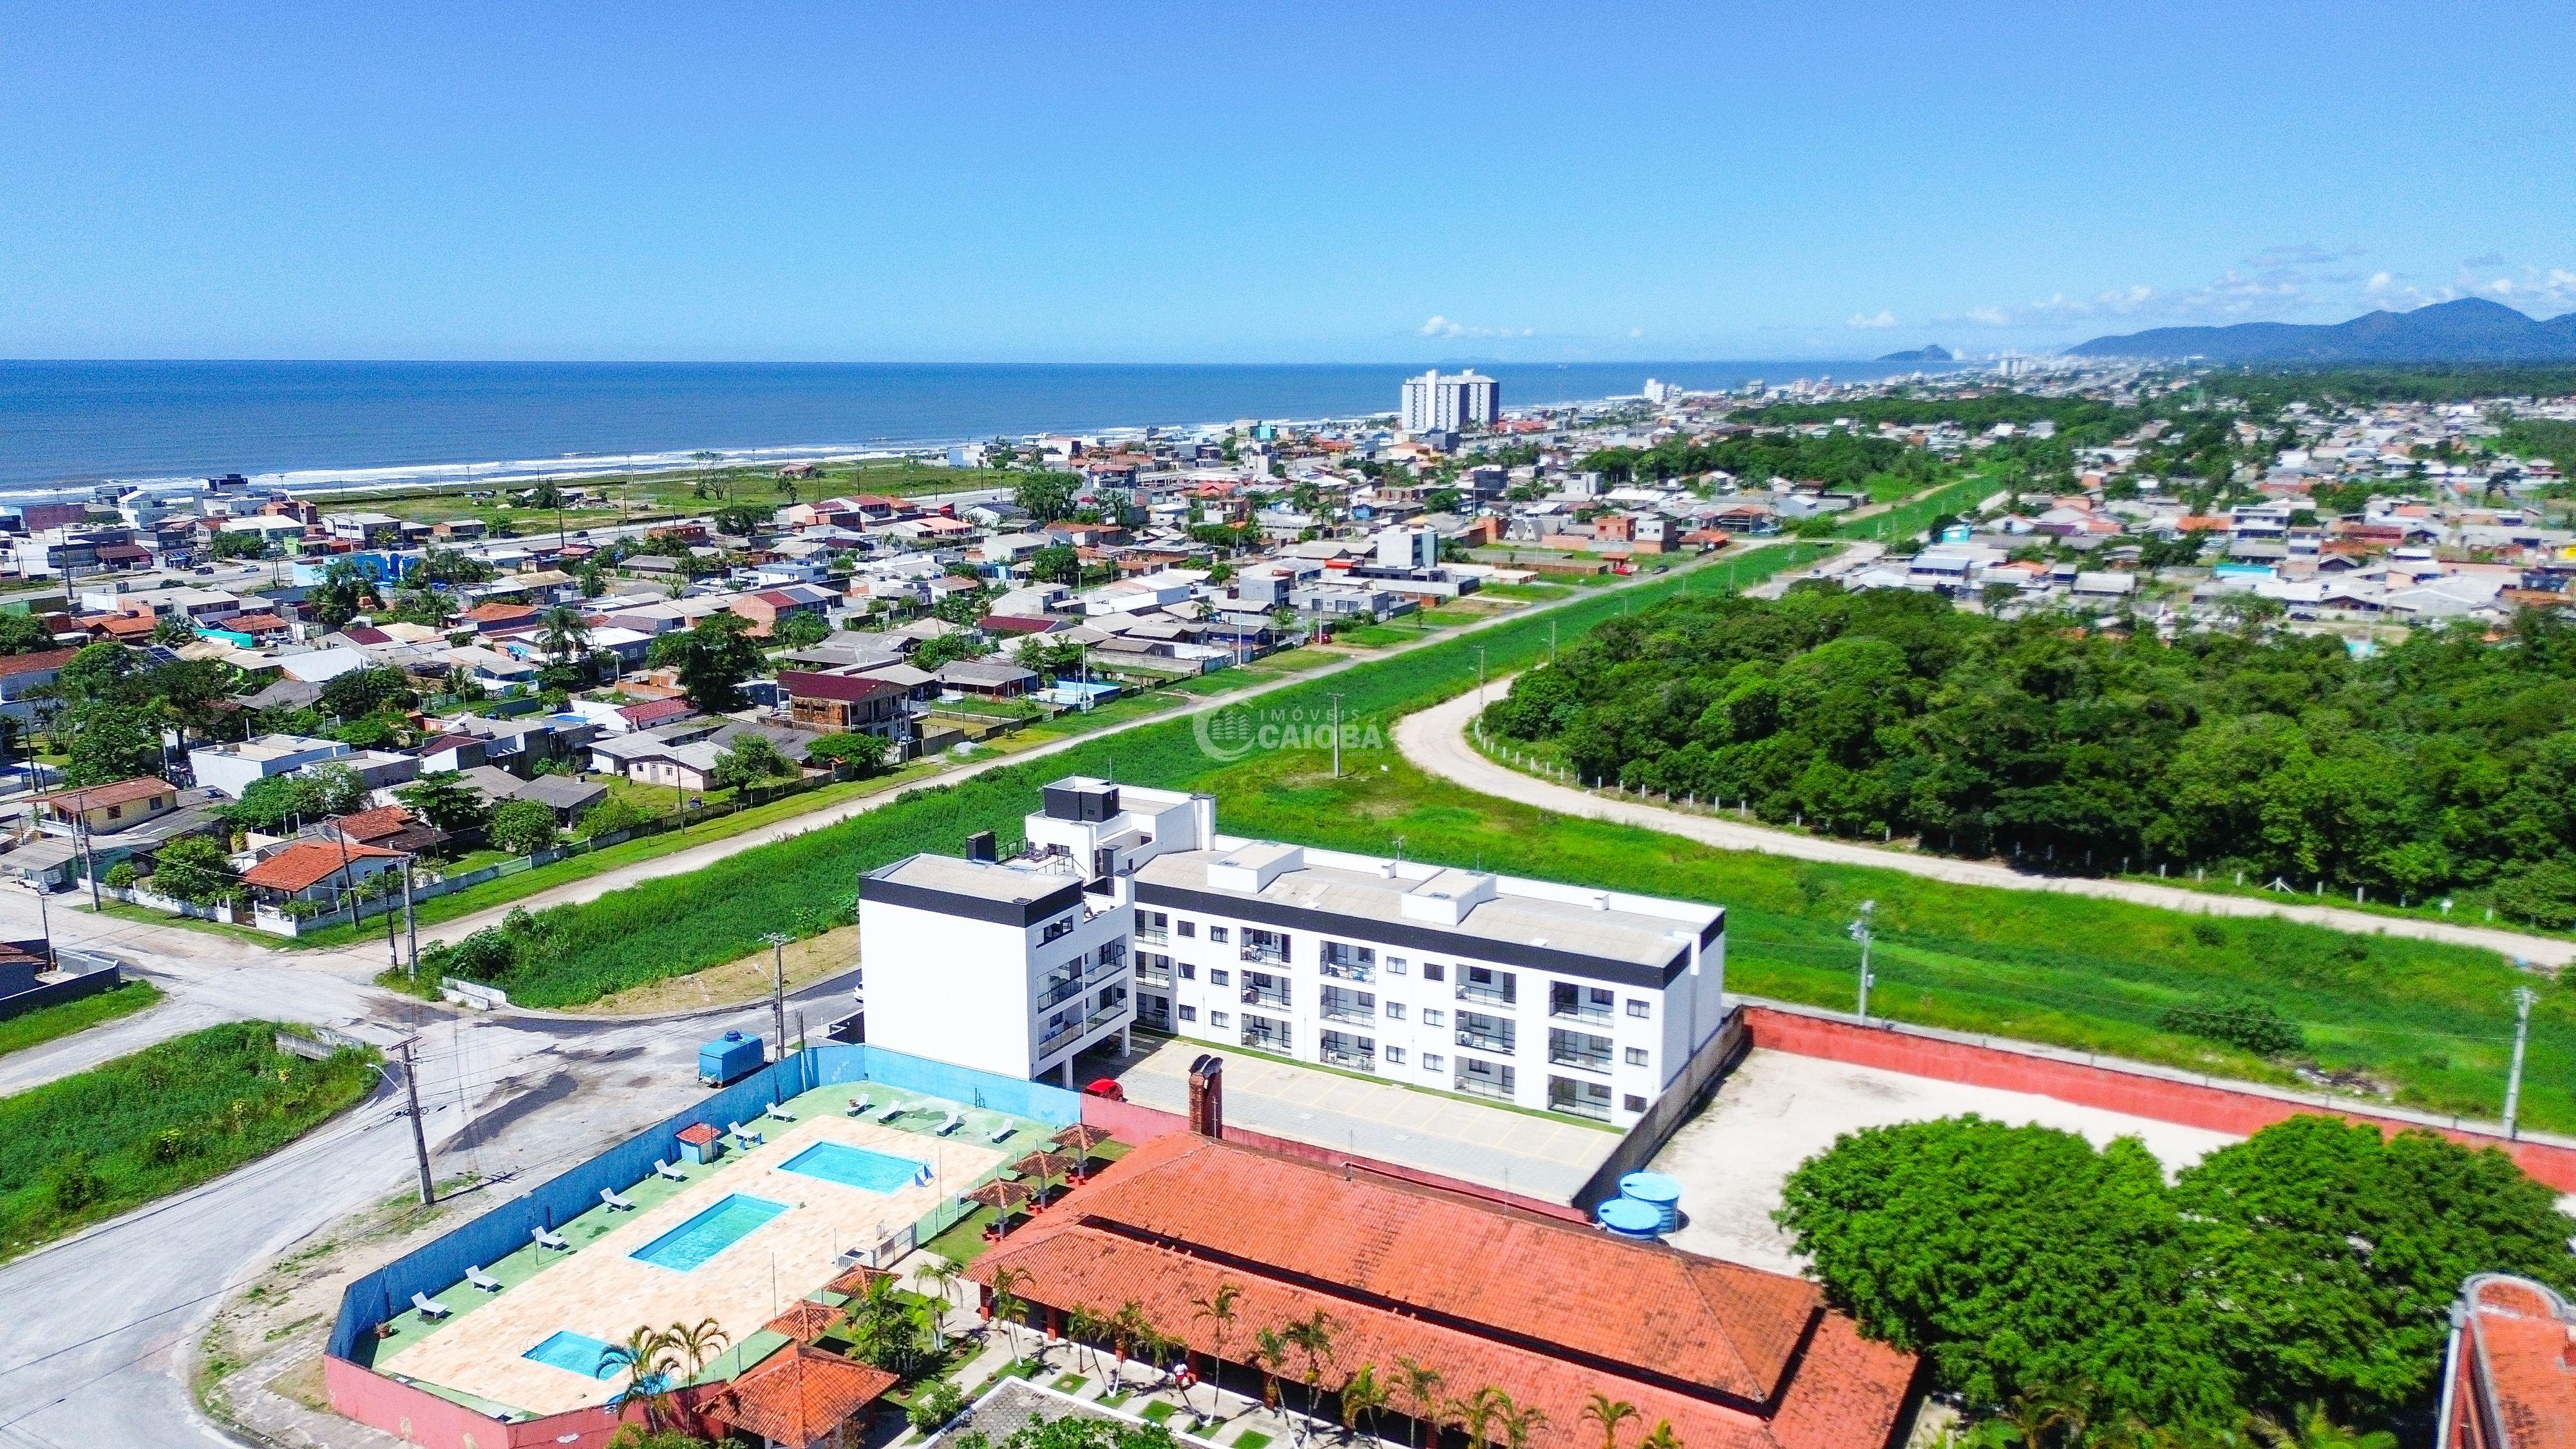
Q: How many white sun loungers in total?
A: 11